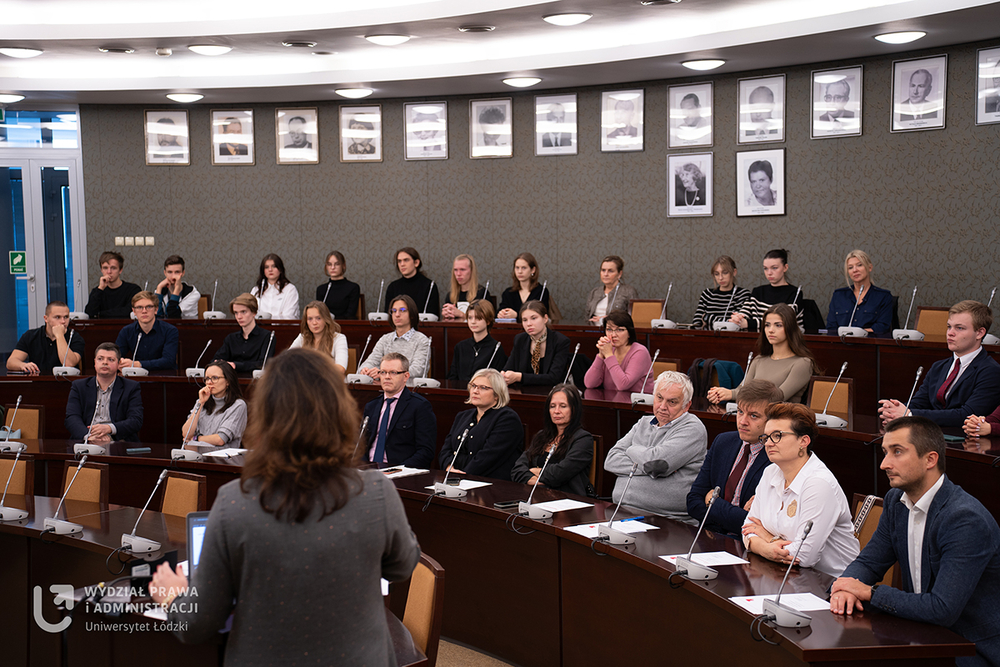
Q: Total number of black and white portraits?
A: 15